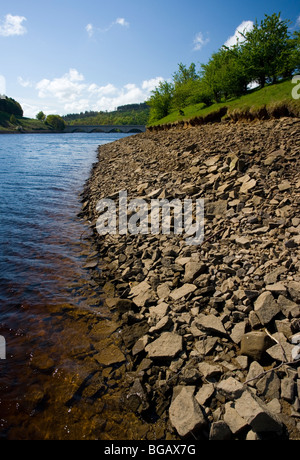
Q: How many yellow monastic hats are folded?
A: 0